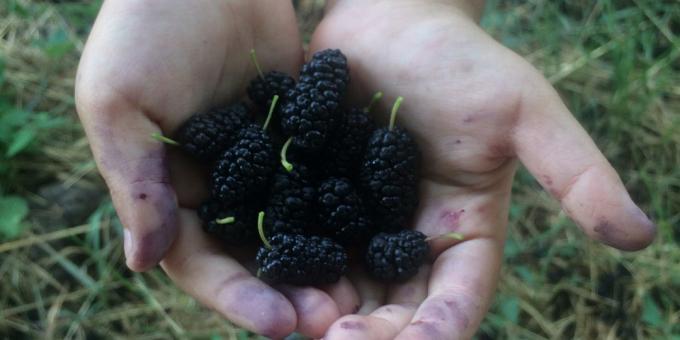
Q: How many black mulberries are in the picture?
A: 11